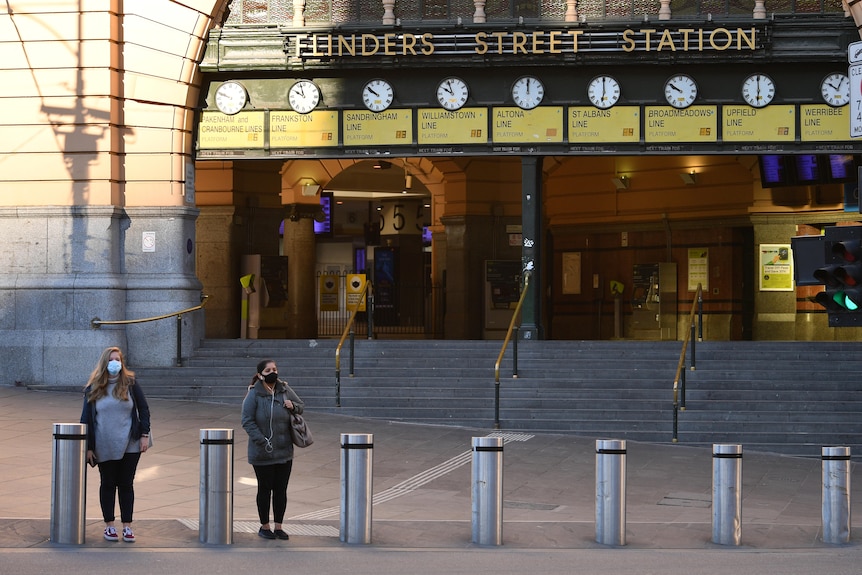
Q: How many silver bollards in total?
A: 7